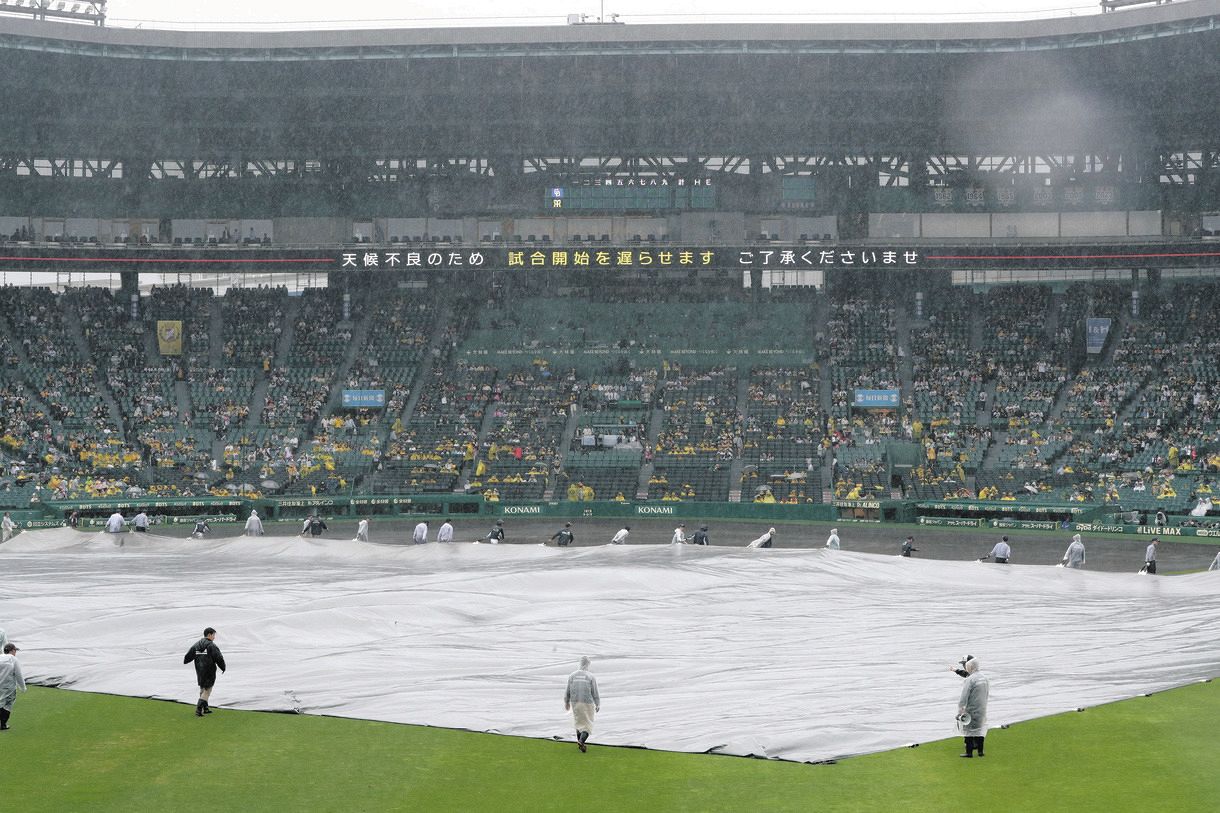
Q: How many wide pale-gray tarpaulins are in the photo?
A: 1